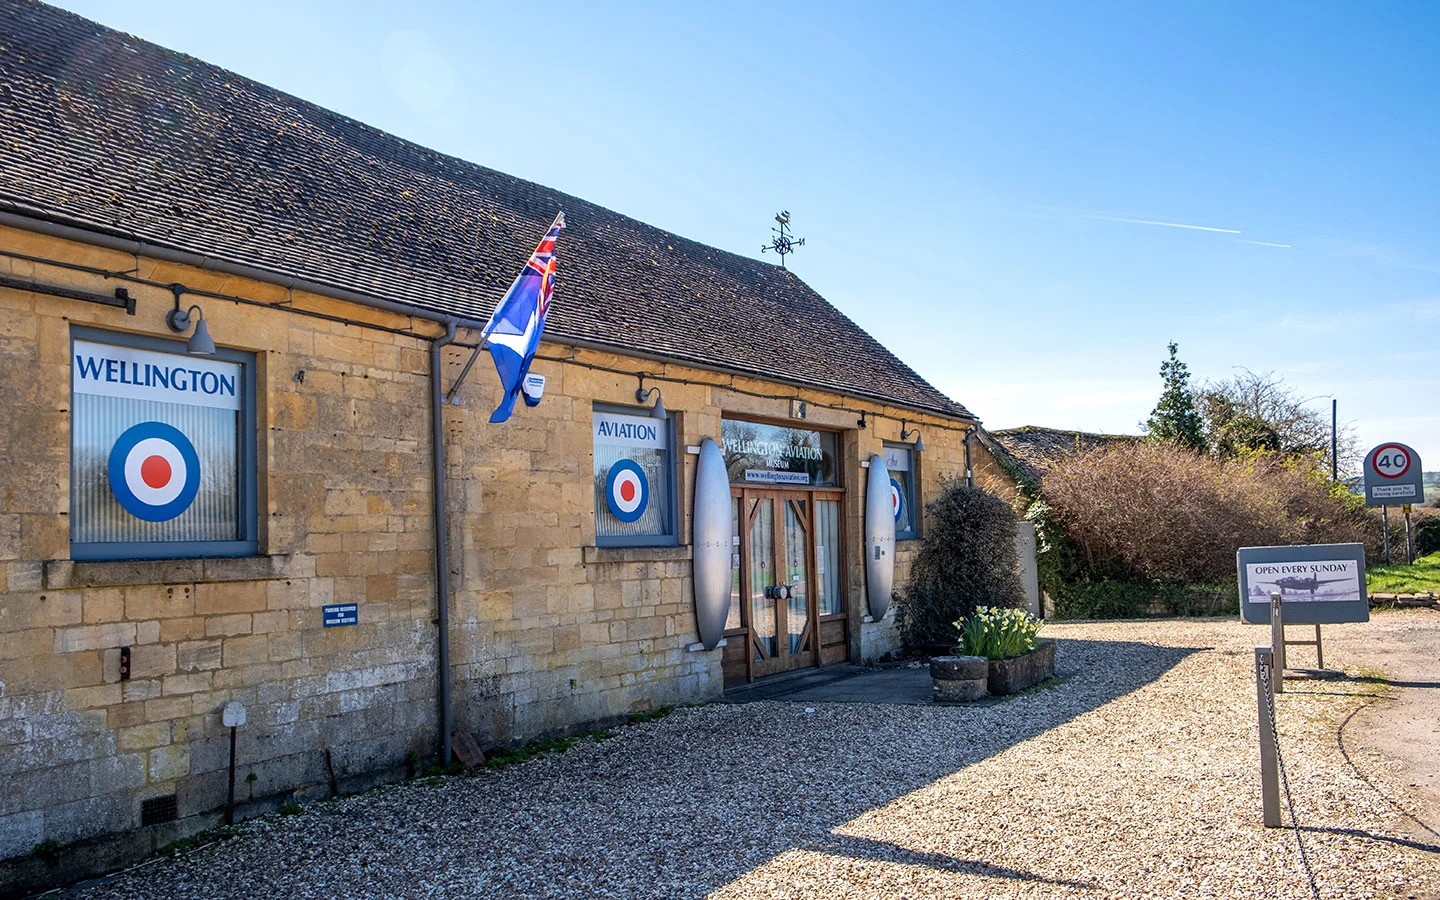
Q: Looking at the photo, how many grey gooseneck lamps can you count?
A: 3